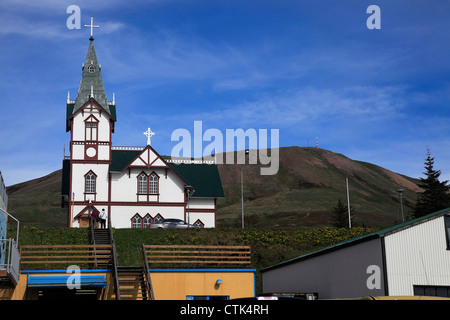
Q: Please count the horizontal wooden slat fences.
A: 2